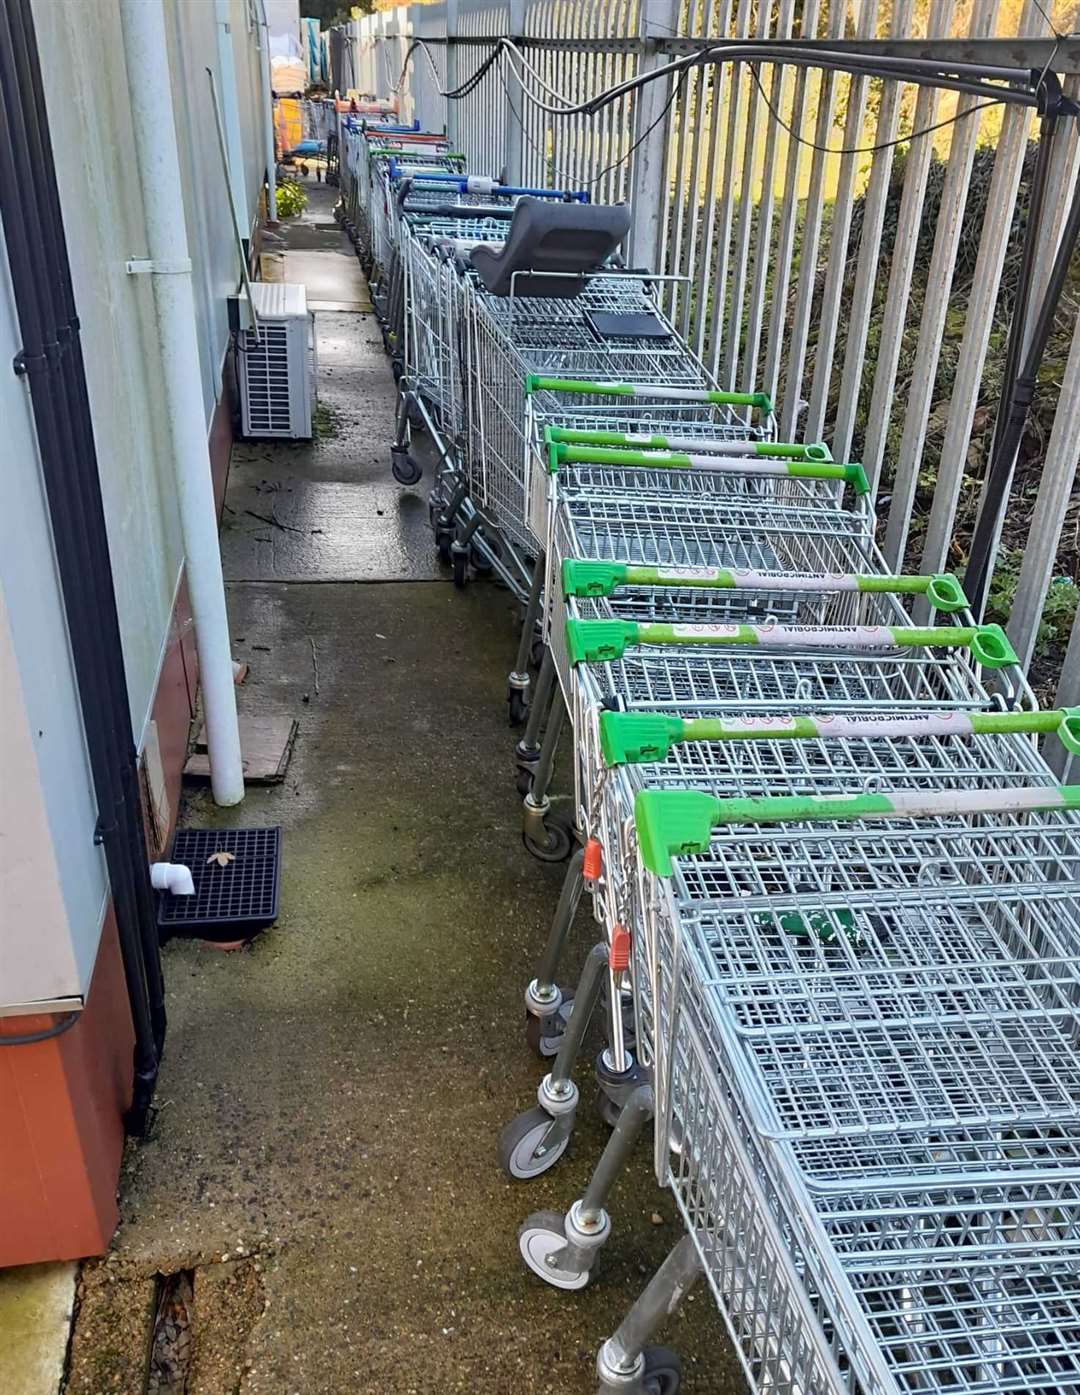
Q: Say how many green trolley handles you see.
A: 8